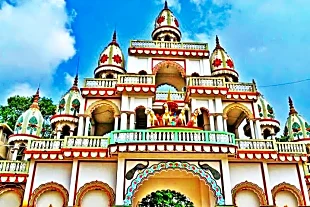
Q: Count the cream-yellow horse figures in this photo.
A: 4